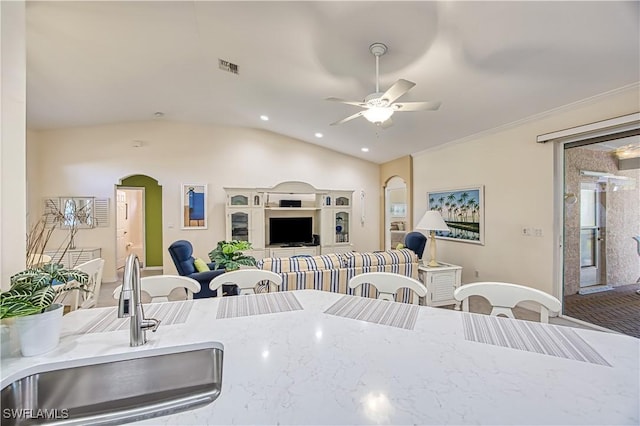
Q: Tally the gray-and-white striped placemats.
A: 4